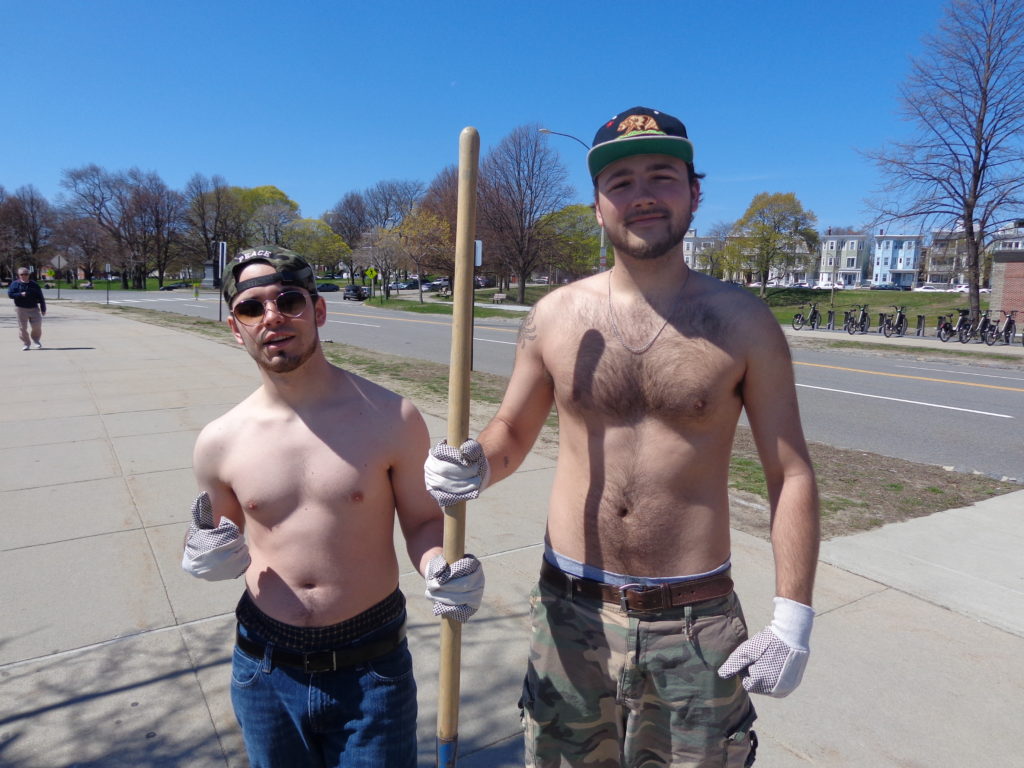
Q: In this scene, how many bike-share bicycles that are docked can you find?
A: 6